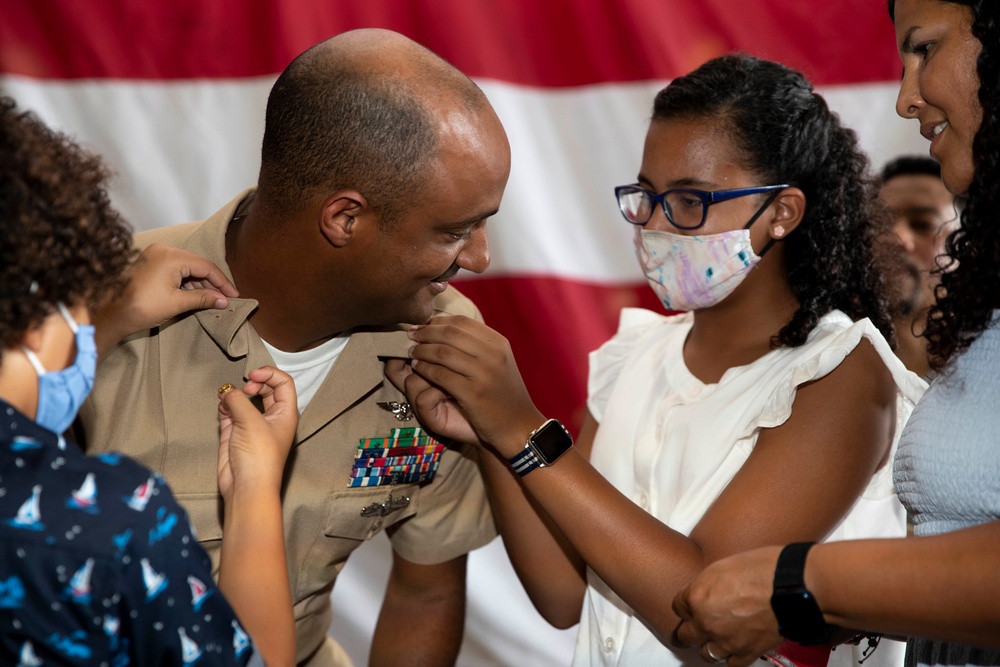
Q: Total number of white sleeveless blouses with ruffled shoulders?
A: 1